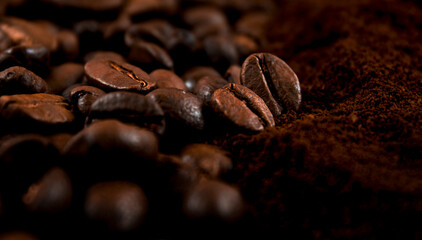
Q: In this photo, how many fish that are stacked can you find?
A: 0